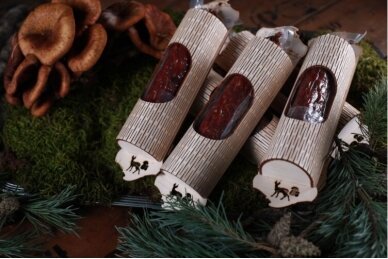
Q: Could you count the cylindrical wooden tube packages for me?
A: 5